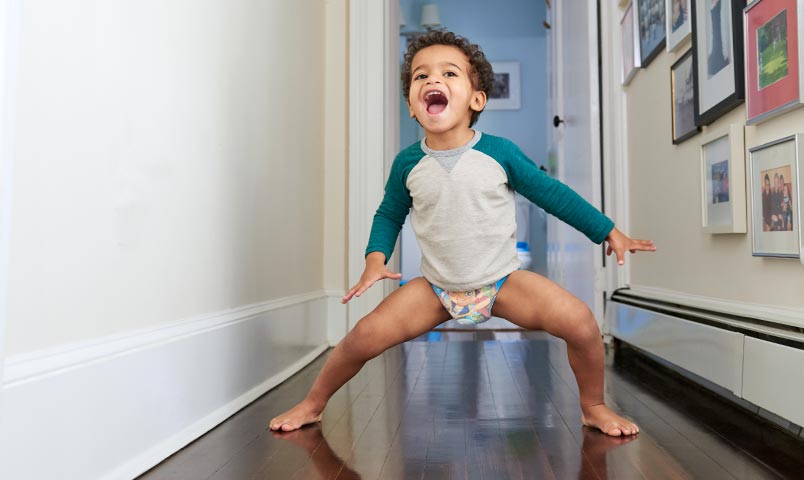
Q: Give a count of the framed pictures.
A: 9